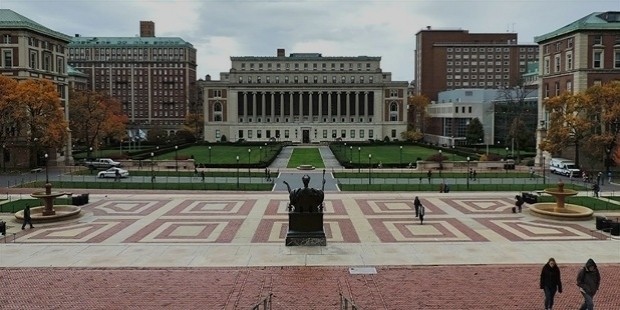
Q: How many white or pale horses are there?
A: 0